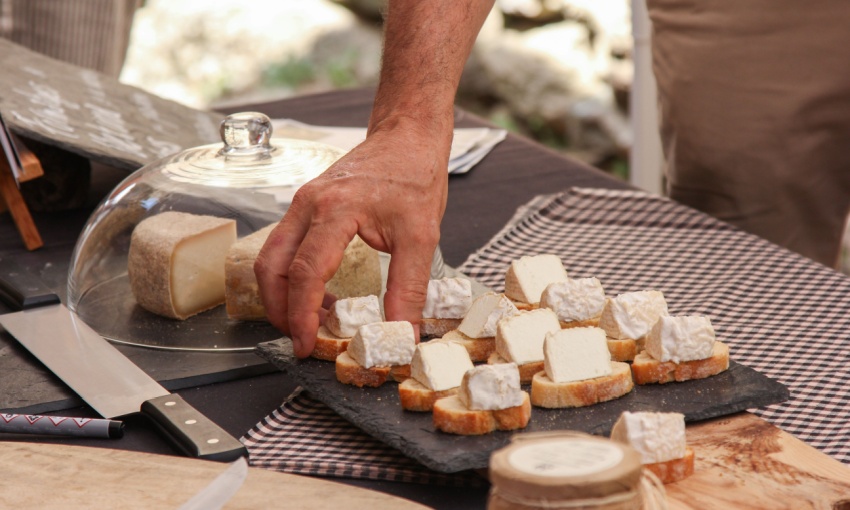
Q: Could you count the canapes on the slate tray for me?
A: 12